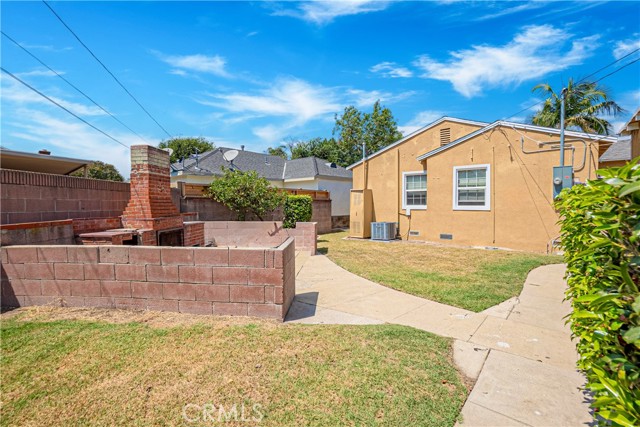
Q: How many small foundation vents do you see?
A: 2